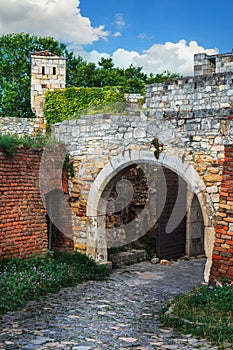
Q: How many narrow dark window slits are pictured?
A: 2